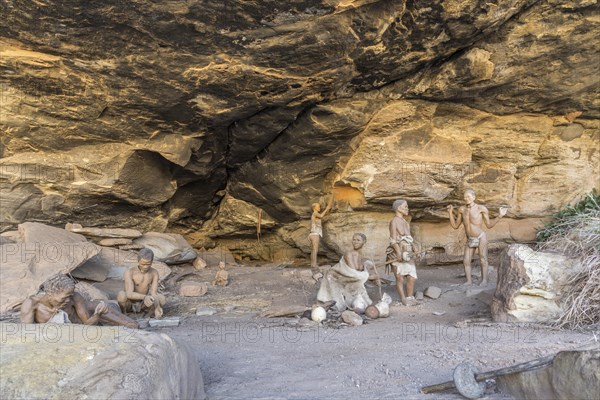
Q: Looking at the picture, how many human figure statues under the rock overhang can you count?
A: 7